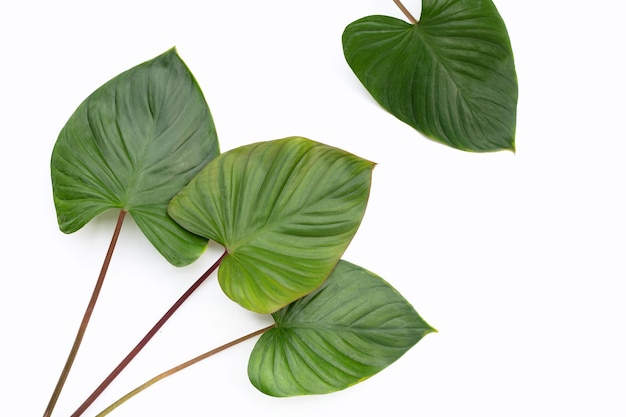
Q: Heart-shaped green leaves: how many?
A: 4